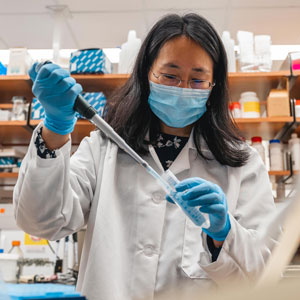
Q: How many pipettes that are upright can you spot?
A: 3